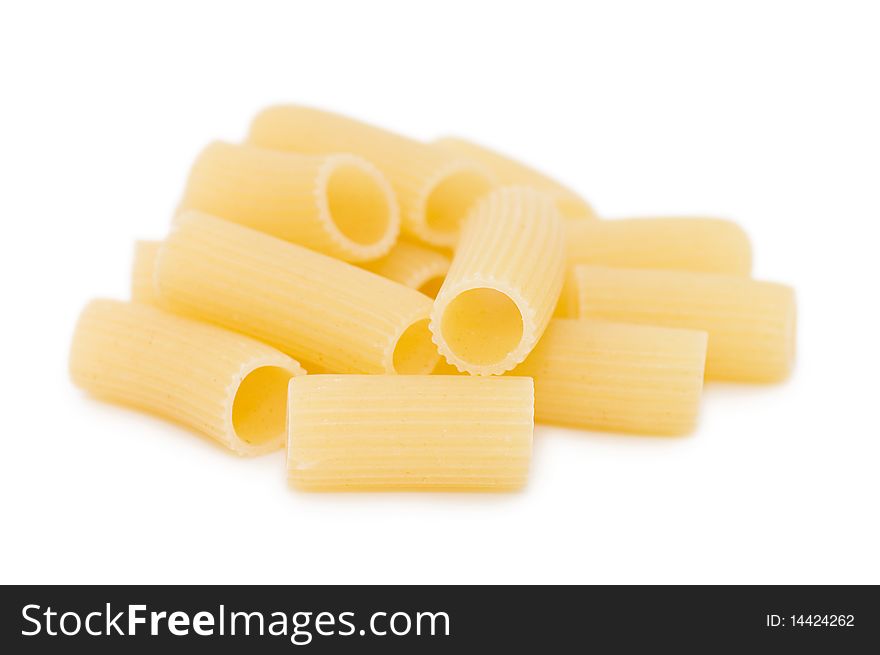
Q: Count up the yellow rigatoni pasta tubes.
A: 12